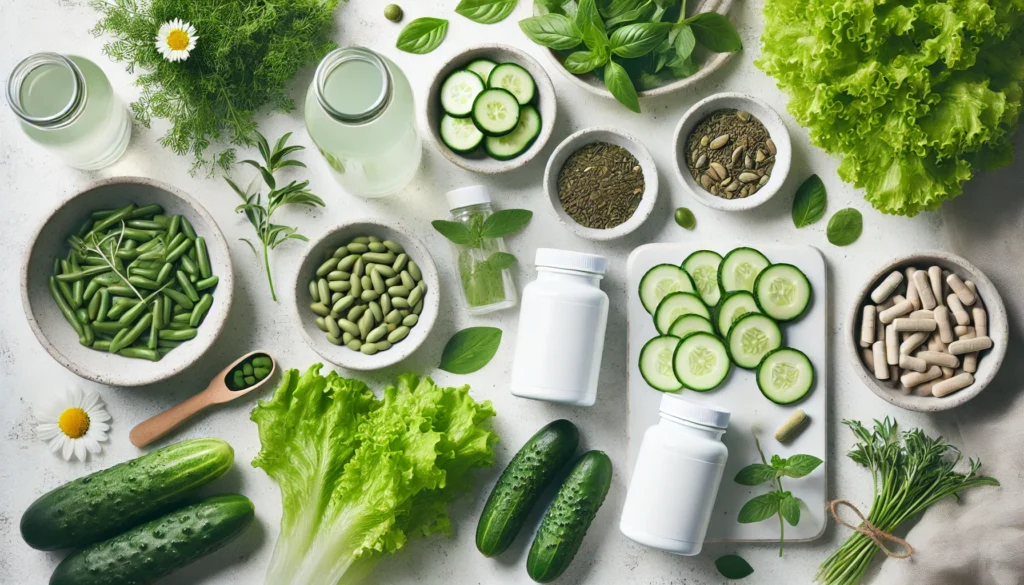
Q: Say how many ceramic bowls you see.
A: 7